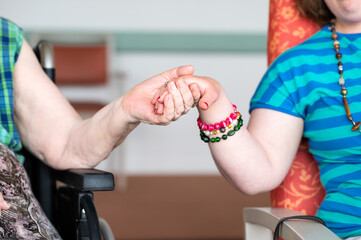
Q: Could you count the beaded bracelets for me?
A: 3